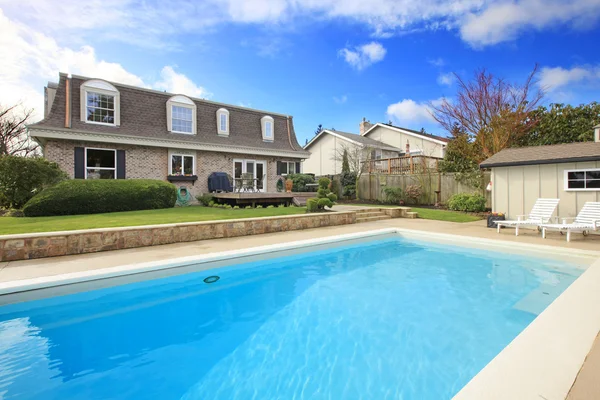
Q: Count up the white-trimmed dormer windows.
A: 4